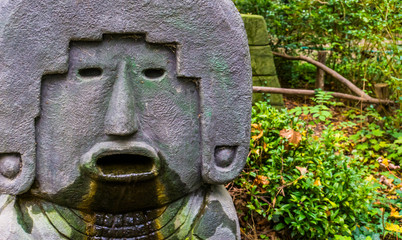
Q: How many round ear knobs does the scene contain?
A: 2